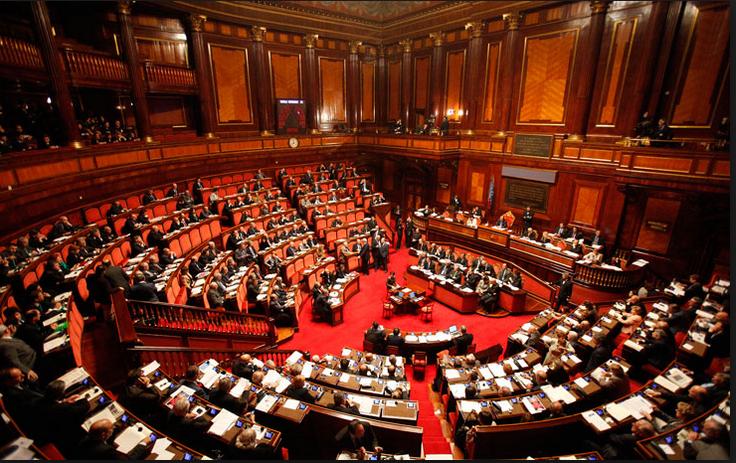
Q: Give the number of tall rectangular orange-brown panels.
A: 11